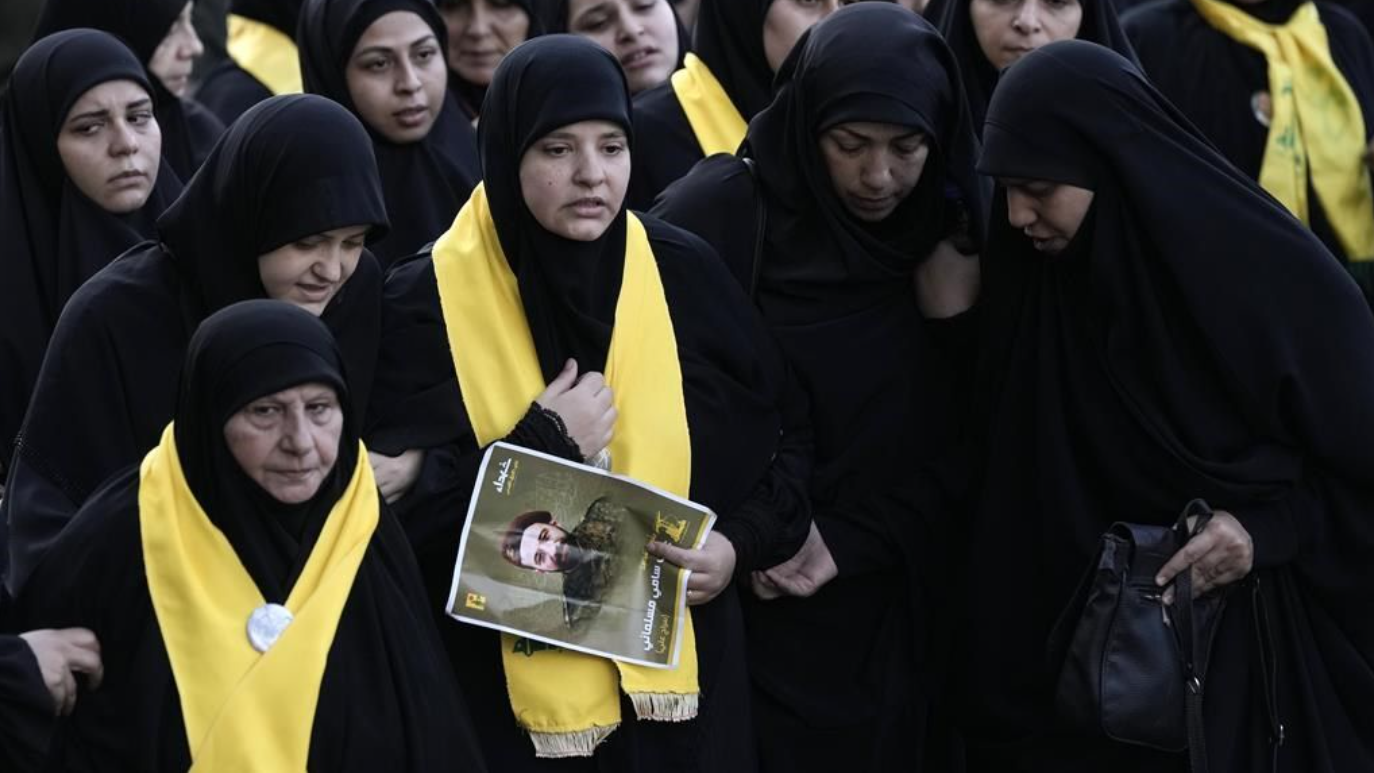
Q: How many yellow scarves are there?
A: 5